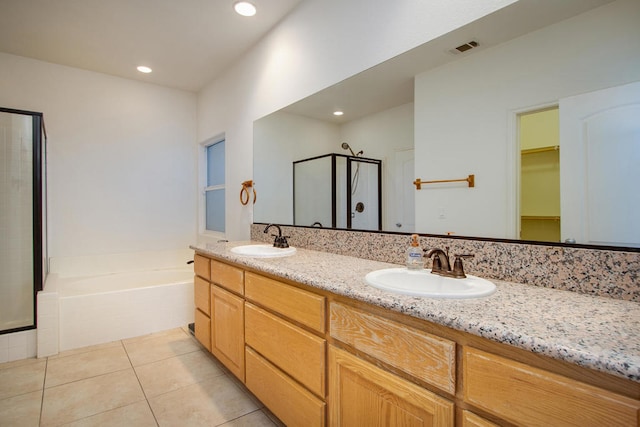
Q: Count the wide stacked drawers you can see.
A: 3